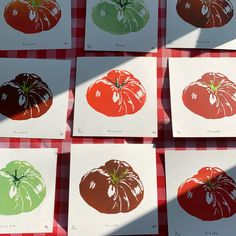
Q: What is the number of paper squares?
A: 9